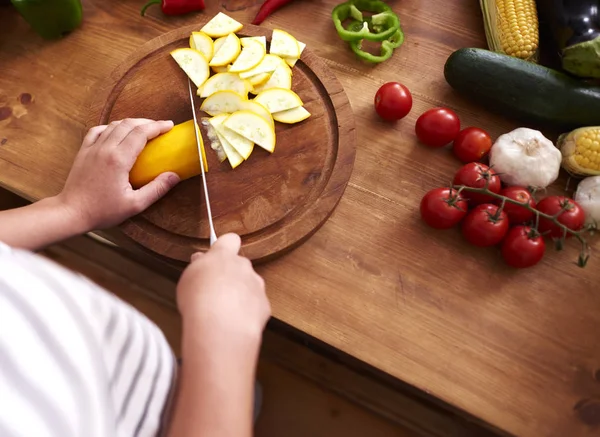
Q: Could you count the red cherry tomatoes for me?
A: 9